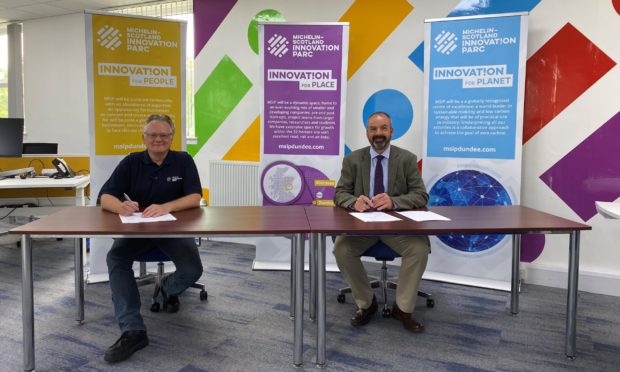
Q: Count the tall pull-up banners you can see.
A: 3